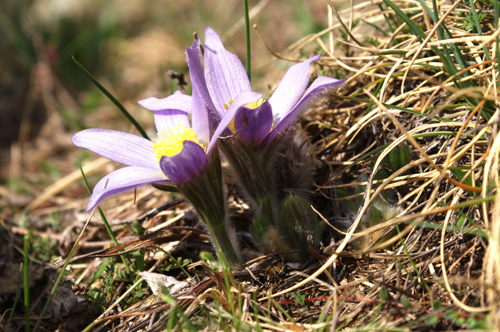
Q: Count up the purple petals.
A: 12